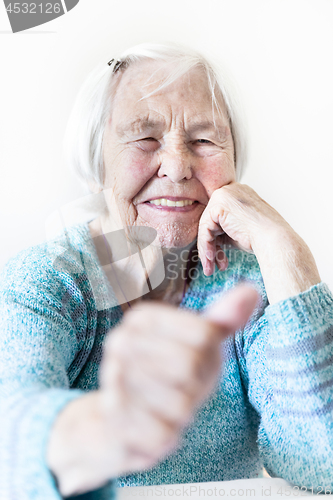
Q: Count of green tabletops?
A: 0